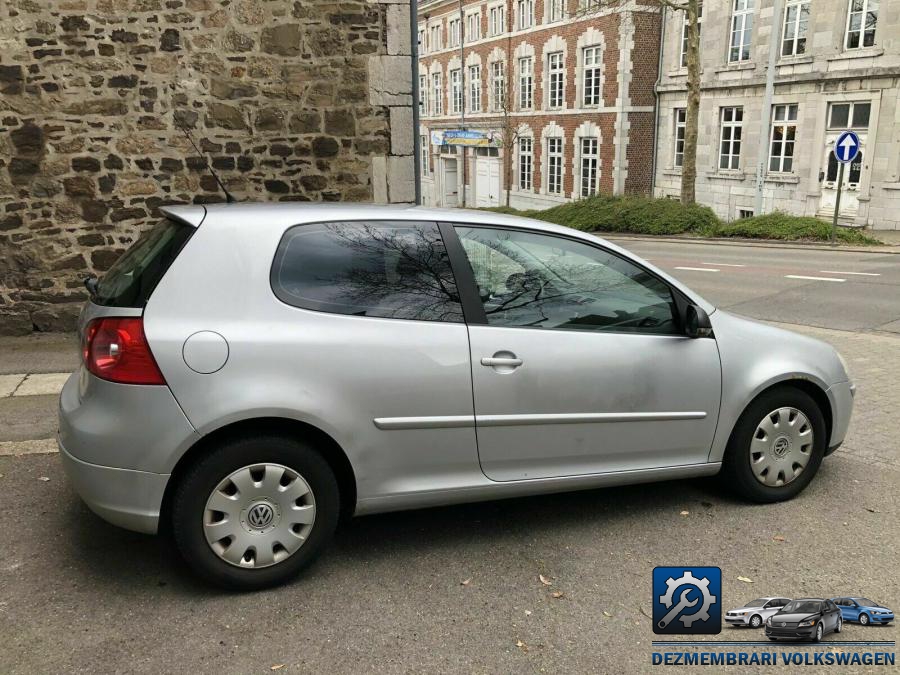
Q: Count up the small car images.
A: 3